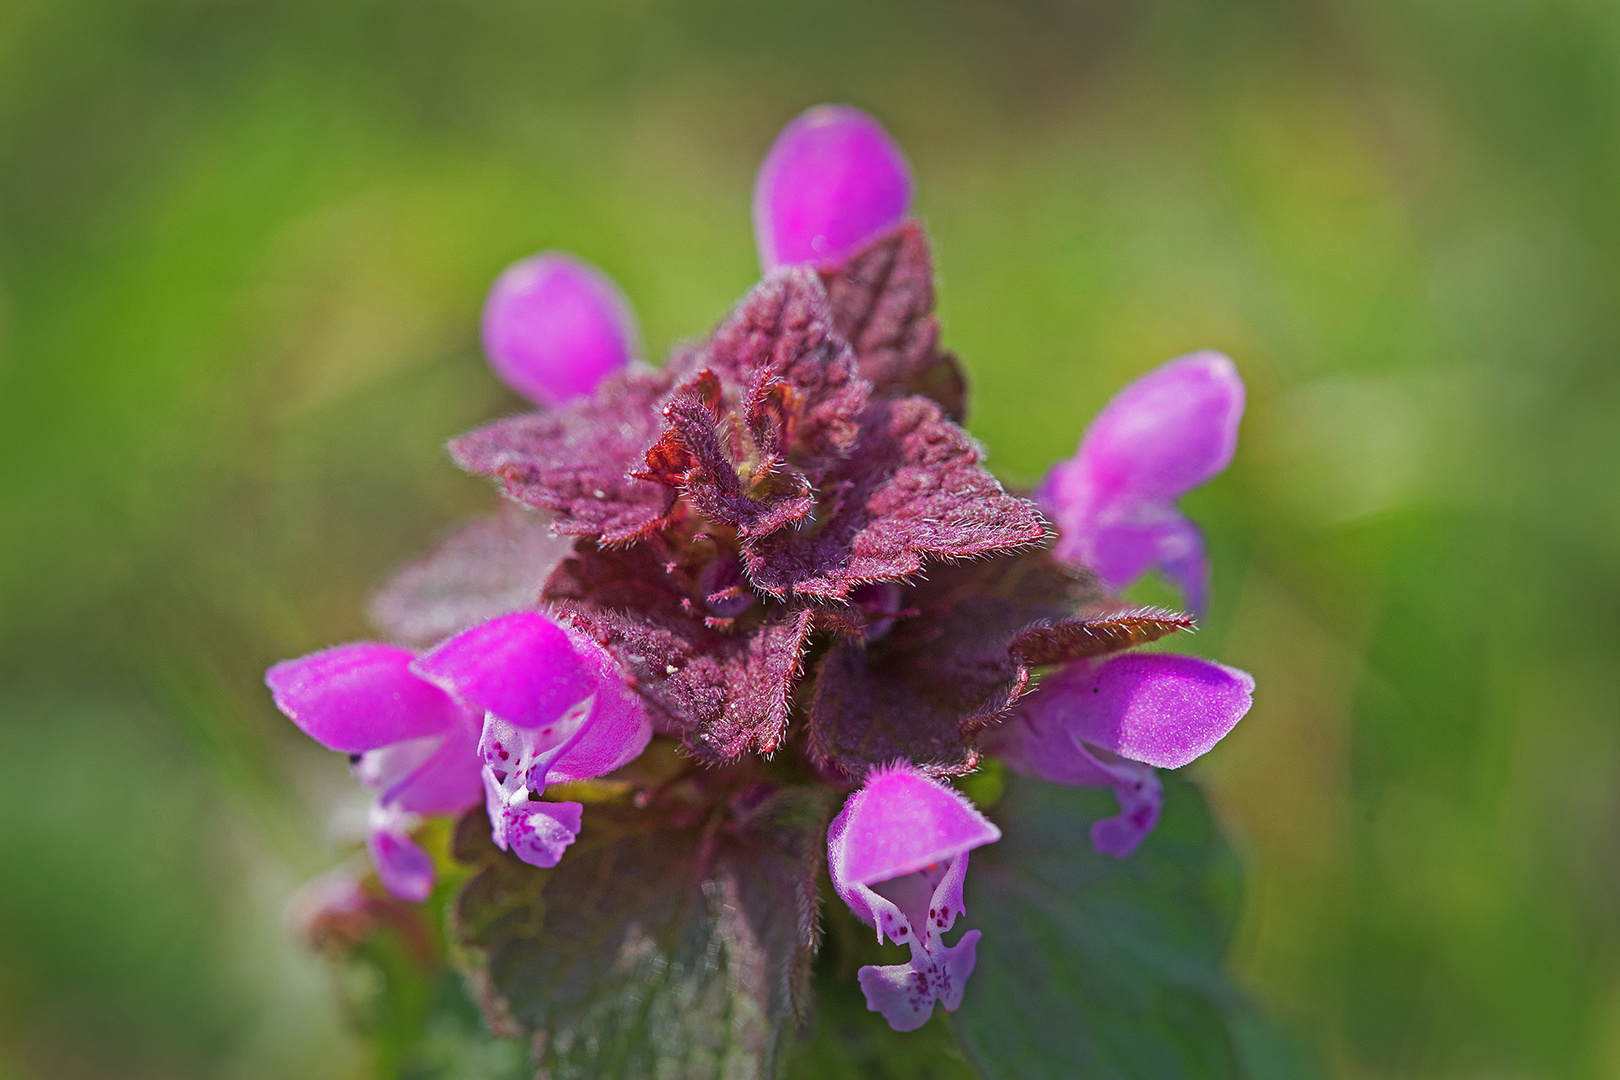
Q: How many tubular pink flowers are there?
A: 7